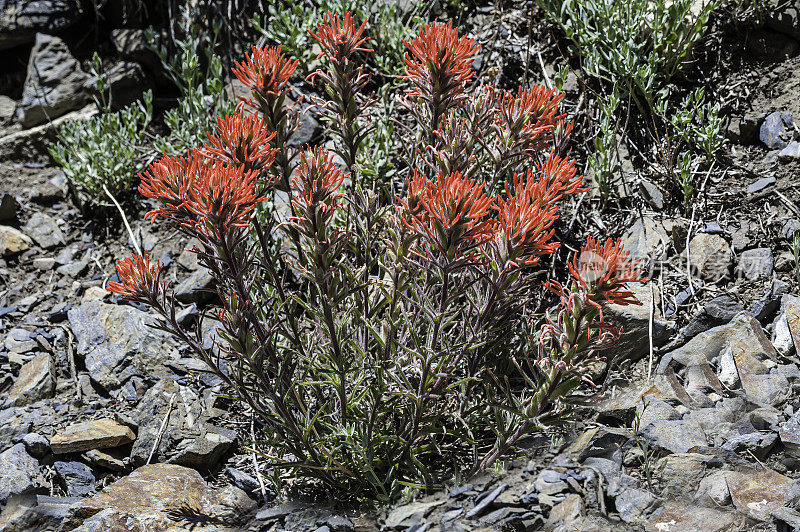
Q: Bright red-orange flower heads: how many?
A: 13